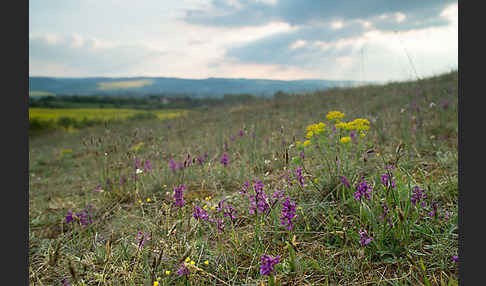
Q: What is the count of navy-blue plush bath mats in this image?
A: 0